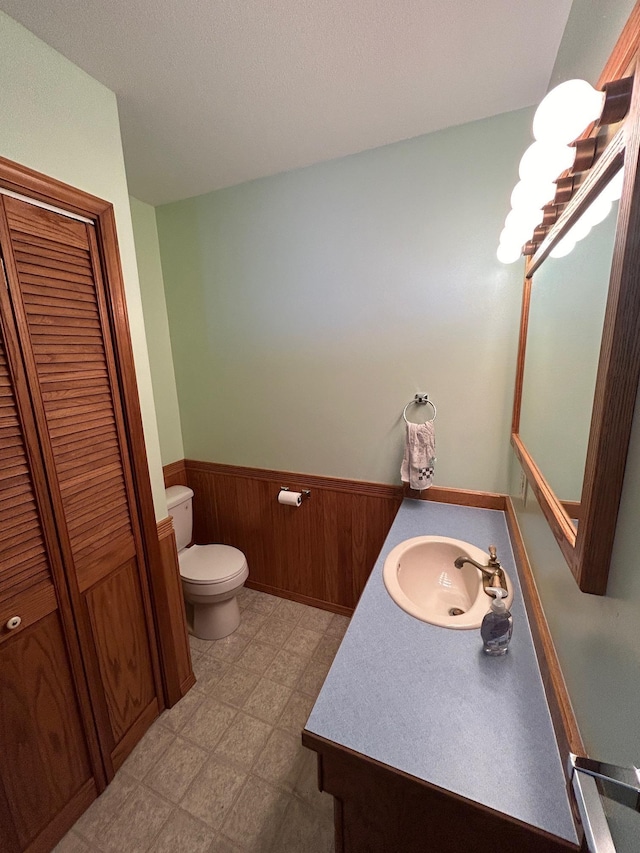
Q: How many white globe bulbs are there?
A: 6